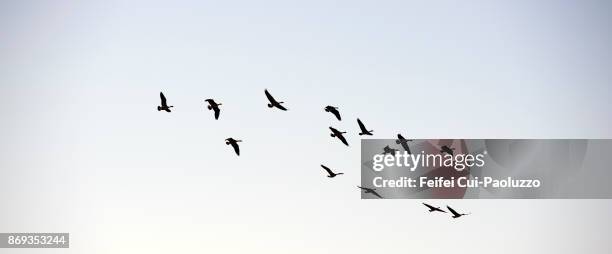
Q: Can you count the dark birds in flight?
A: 14